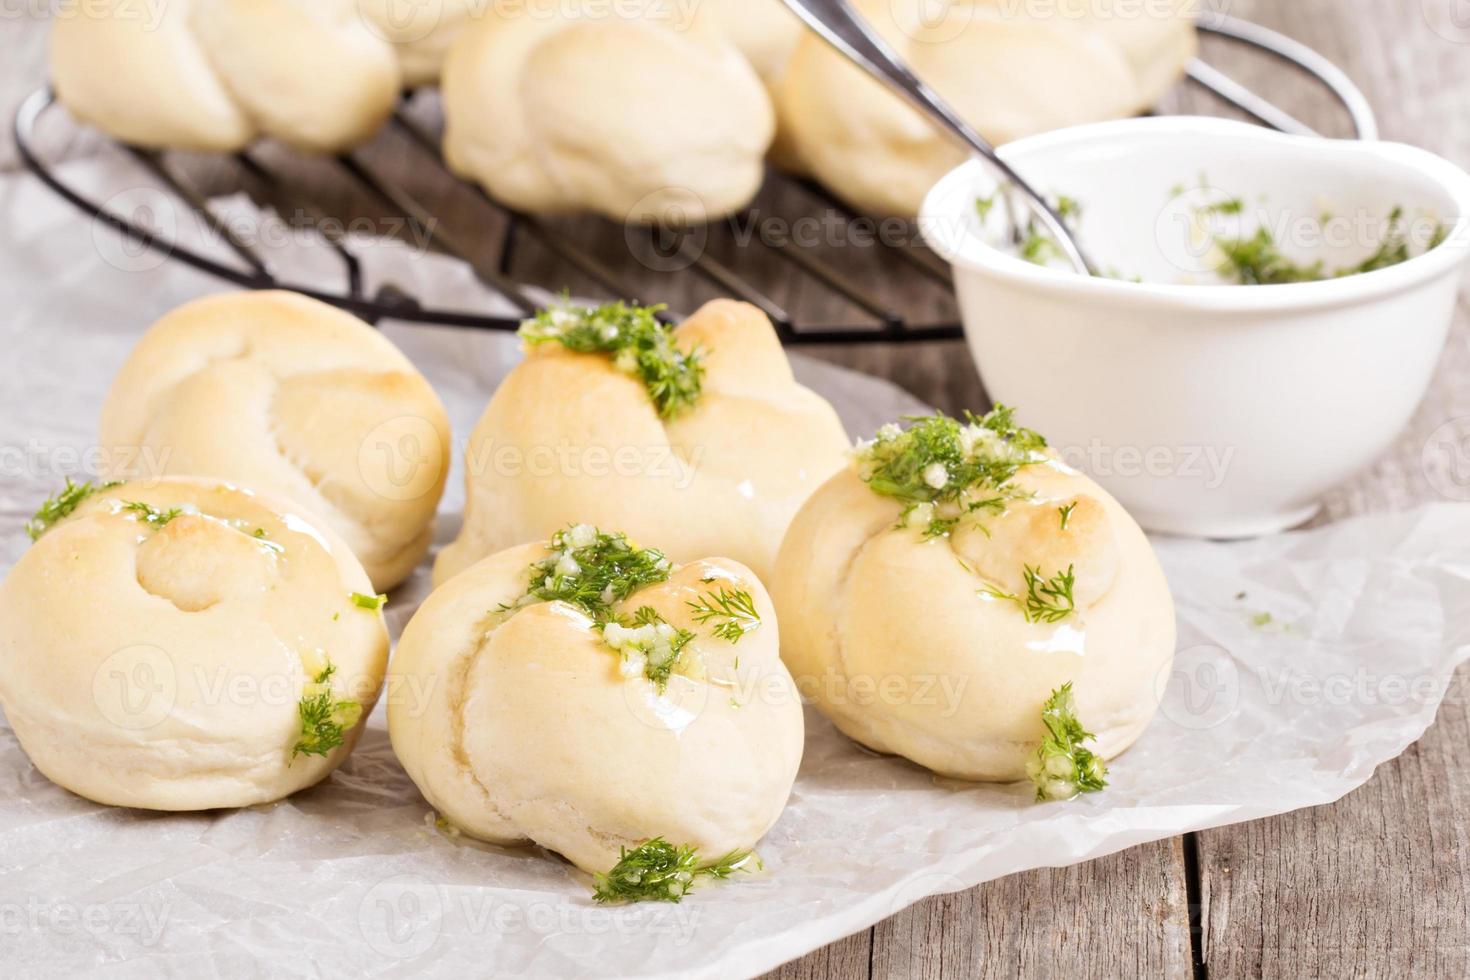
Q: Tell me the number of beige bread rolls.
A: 11